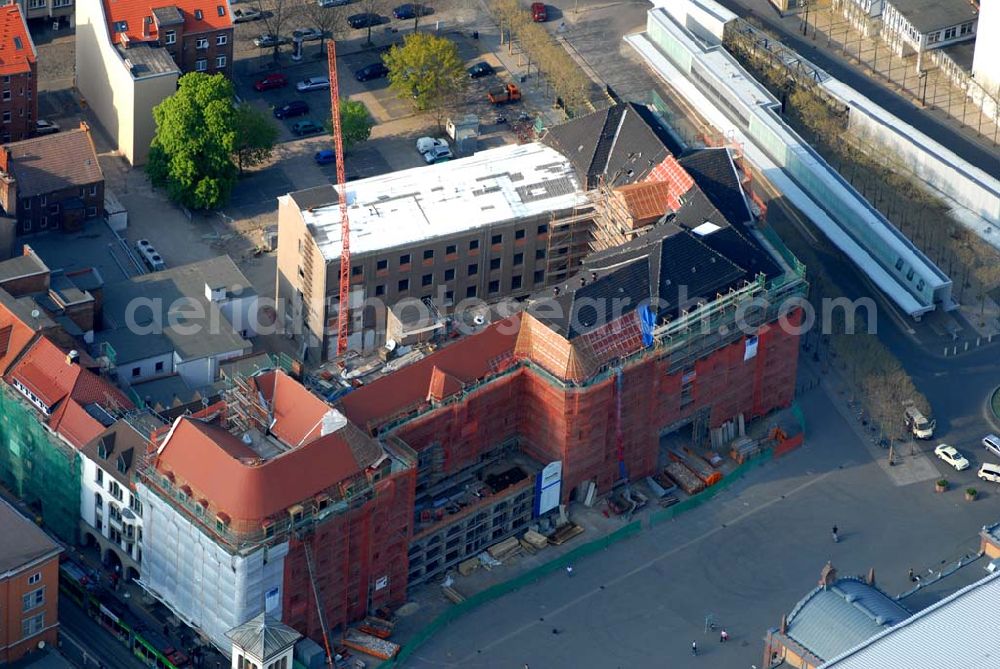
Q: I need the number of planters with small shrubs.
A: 2